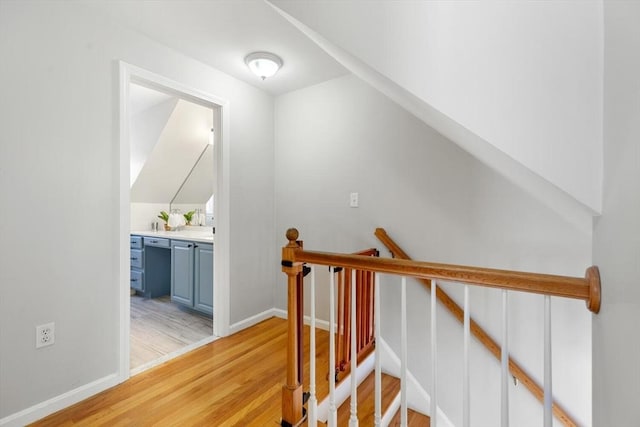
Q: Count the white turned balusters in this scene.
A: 9